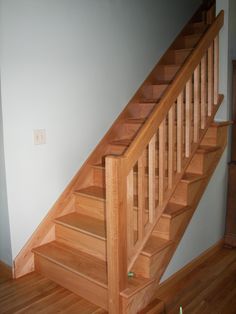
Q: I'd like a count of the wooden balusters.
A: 11